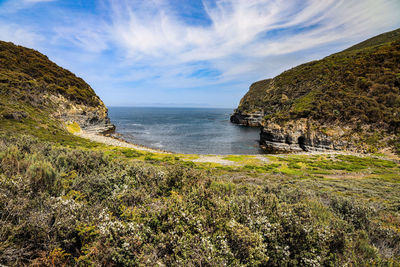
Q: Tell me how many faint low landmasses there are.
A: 1